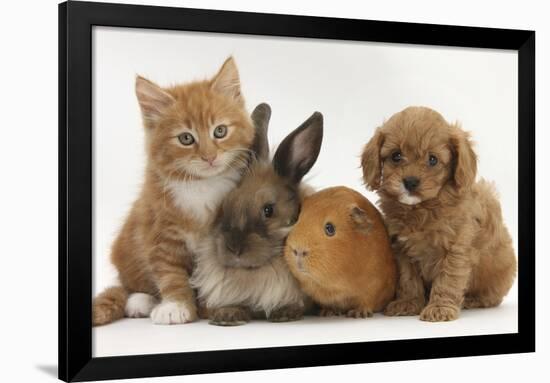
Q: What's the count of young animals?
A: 4